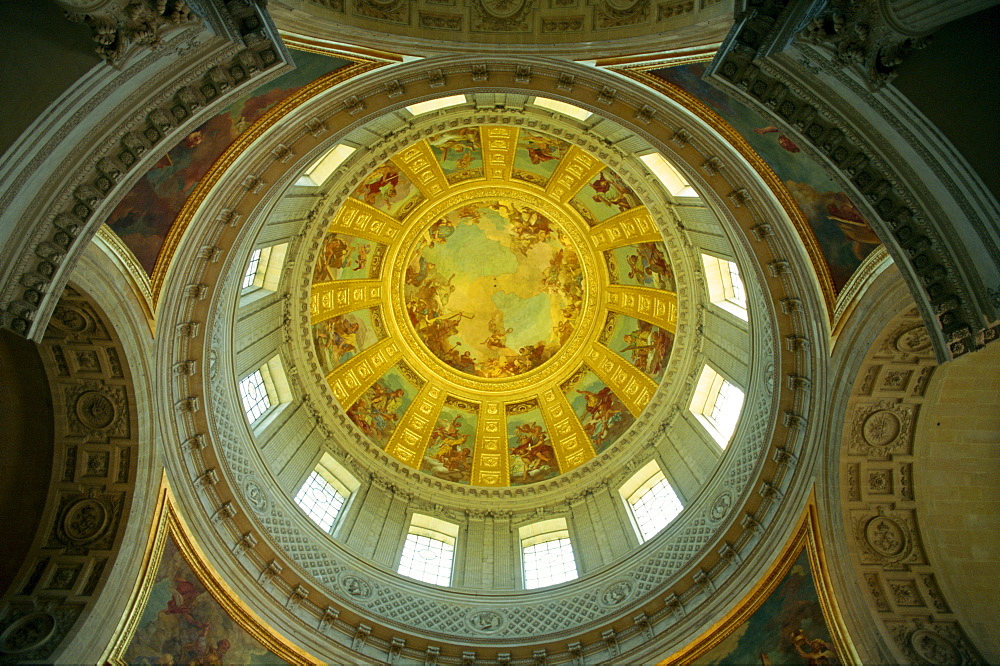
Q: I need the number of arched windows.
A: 12